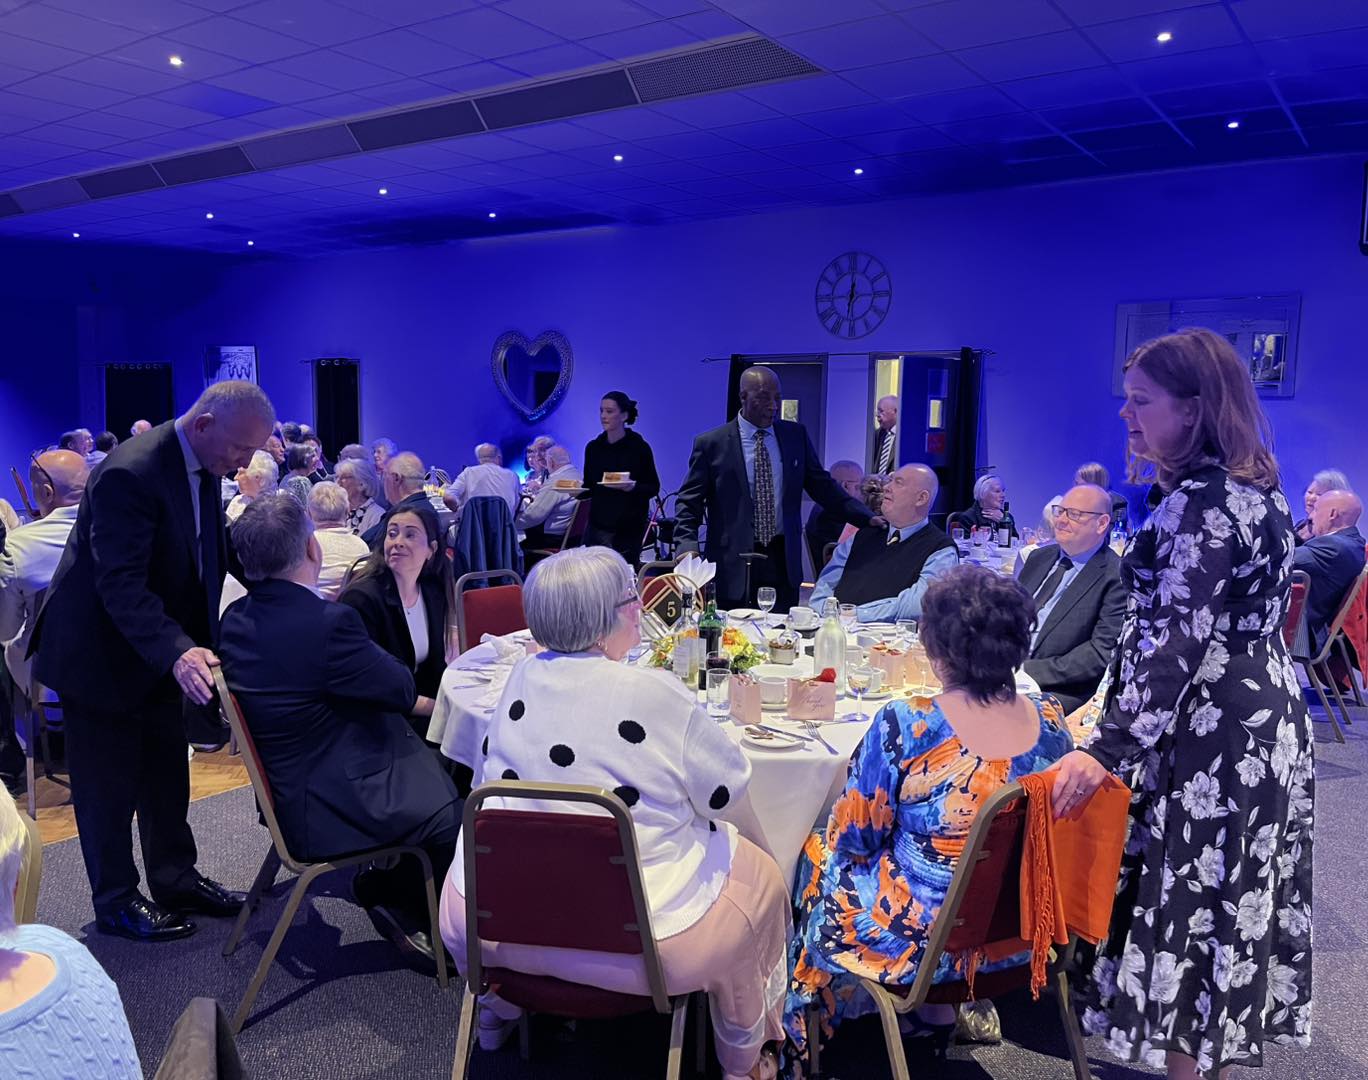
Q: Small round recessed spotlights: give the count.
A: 10